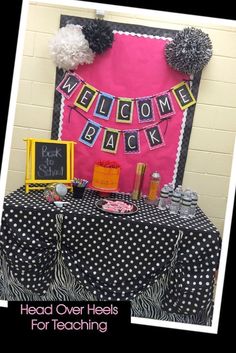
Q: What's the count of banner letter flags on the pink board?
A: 11